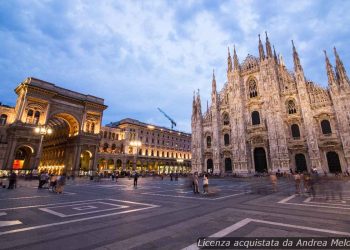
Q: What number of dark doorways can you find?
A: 5